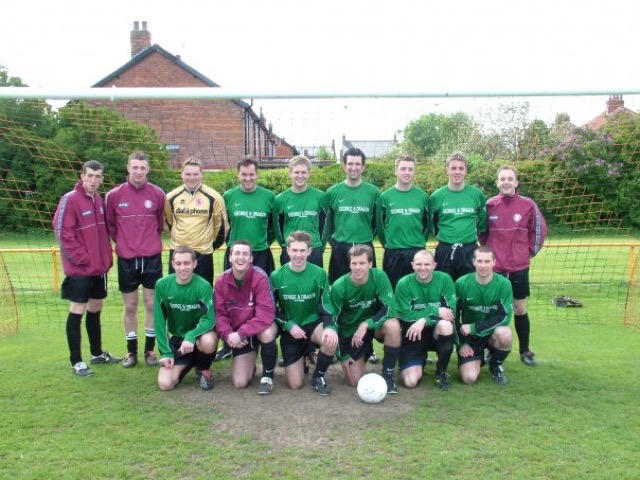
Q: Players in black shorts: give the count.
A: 15